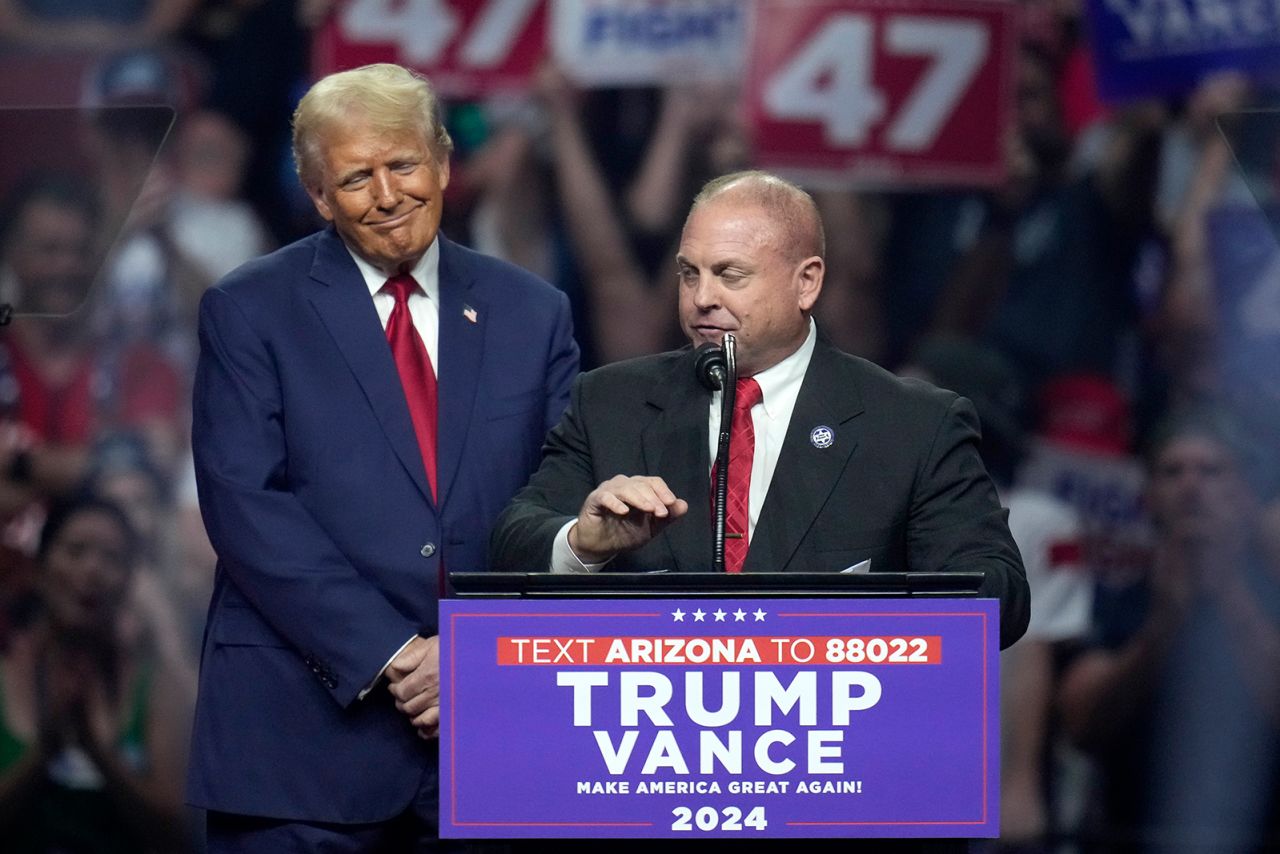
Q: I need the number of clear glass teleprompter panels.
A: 2